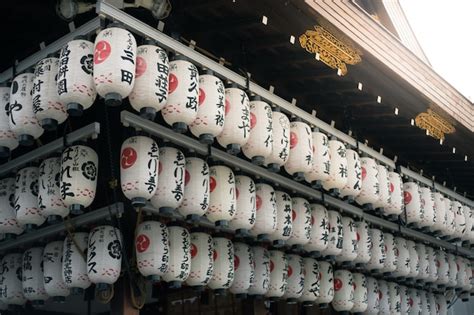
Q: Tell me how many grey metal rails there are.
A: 6